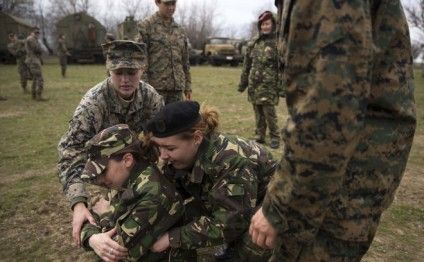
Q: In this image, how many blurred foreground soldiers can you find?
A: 1